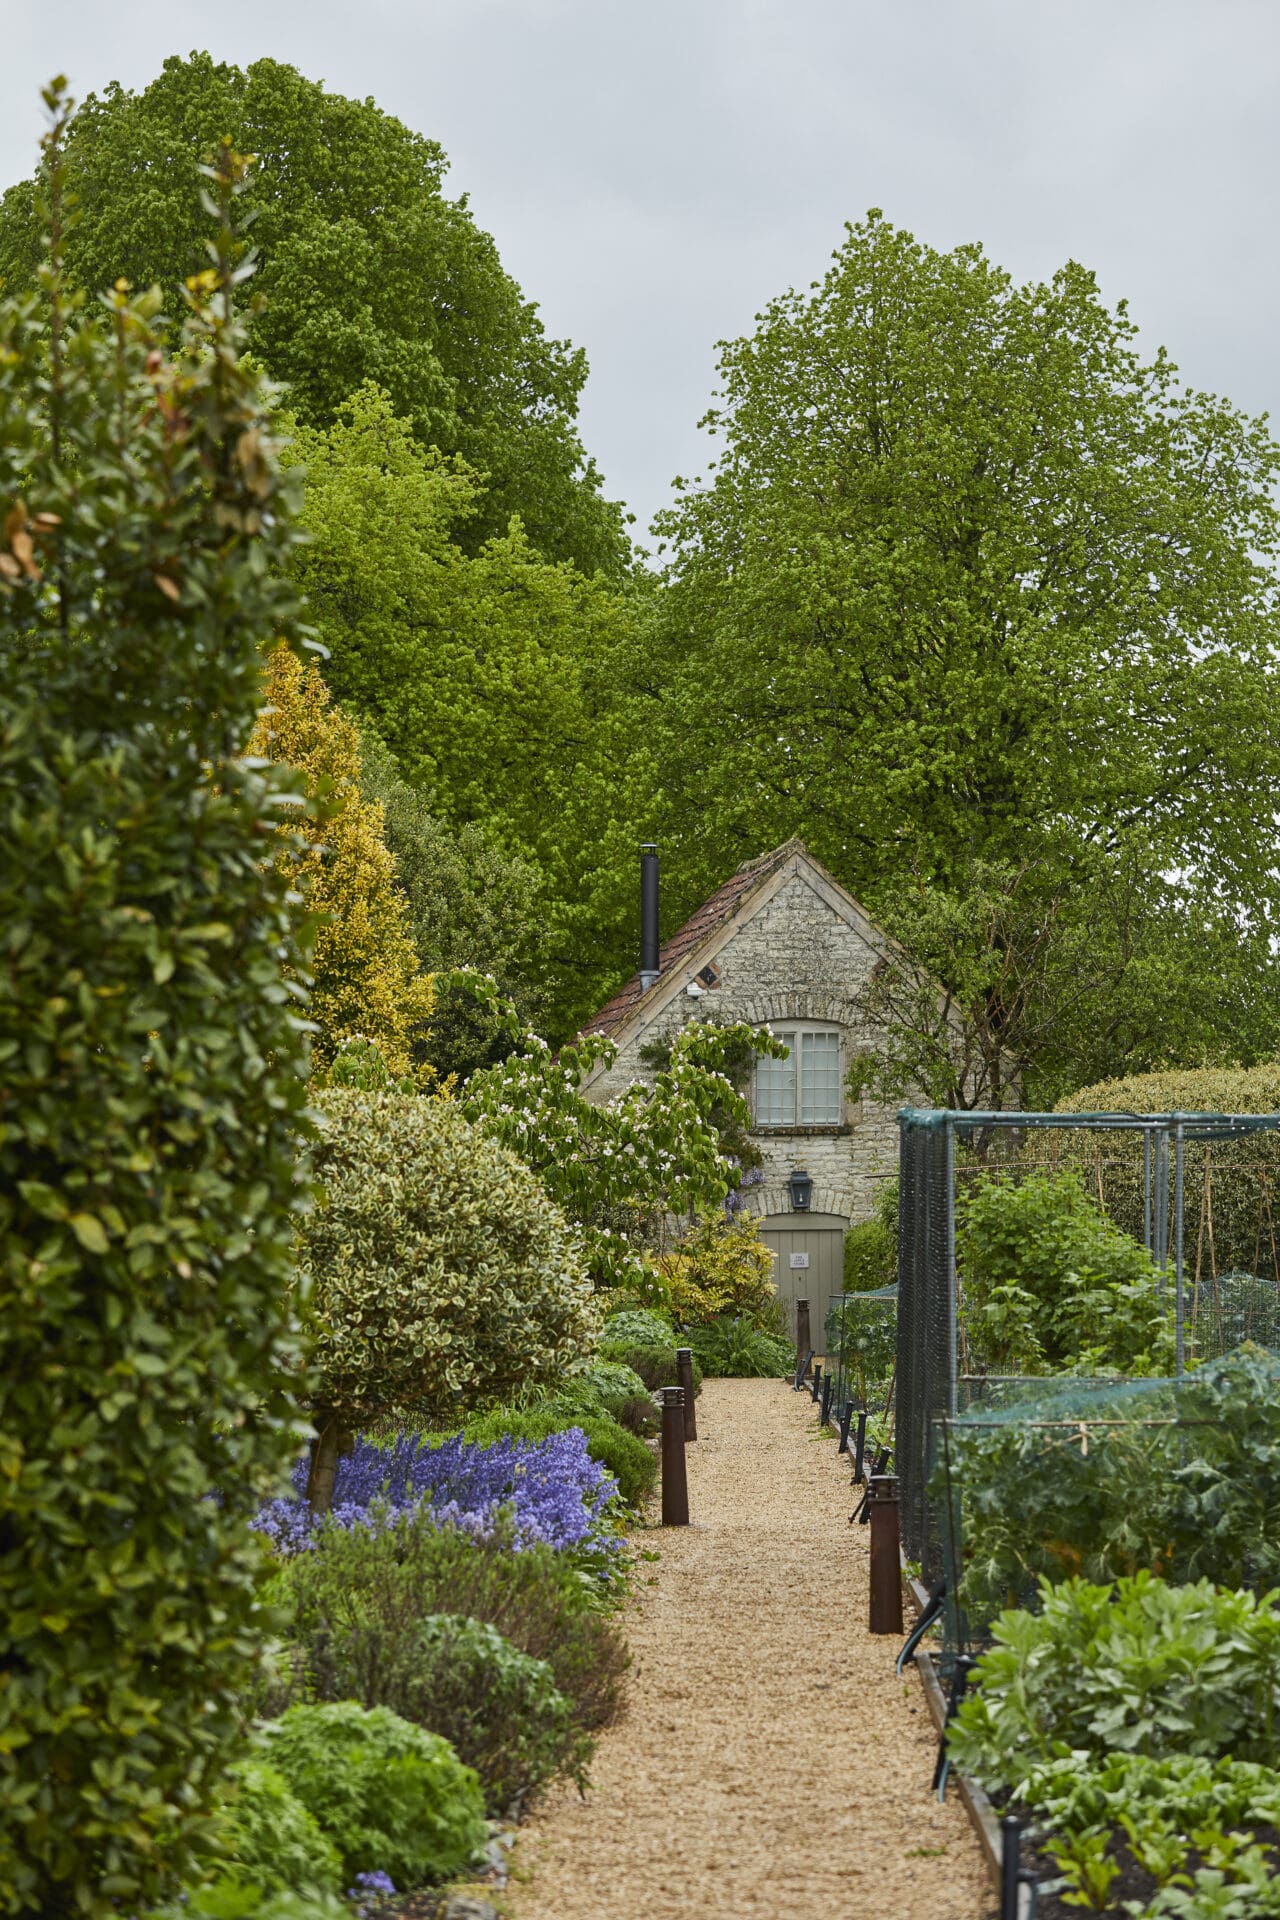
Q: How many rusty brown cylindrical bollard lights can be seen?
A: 4